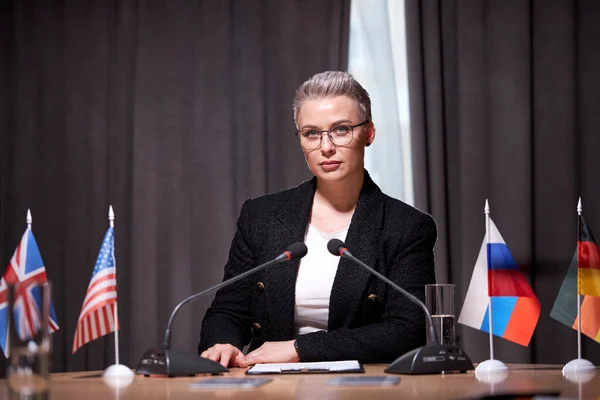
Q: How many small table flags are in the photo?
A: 4